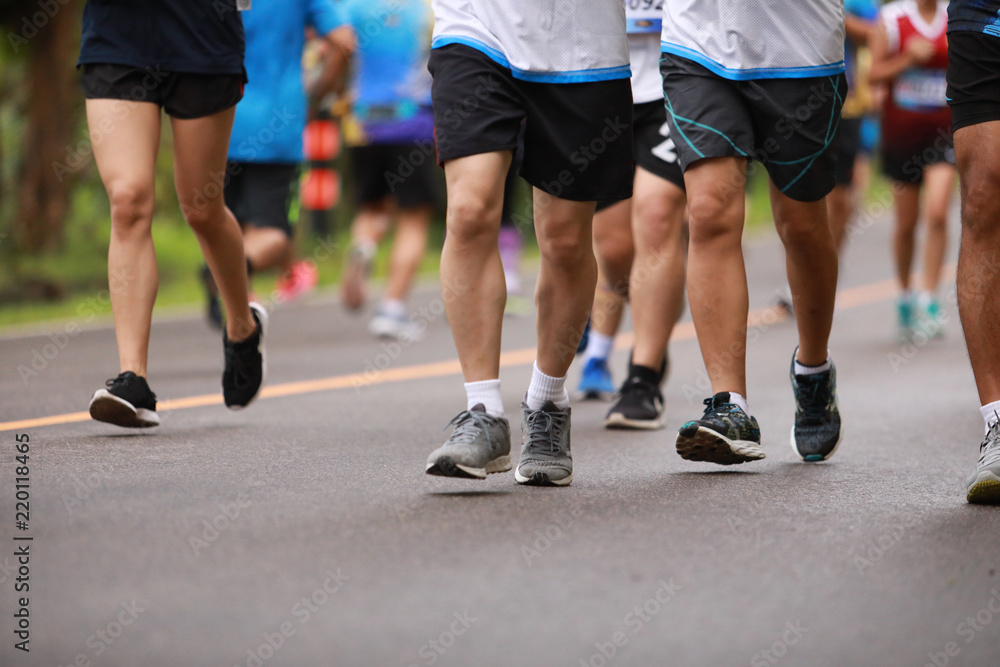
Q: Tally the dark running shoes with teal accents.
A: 2